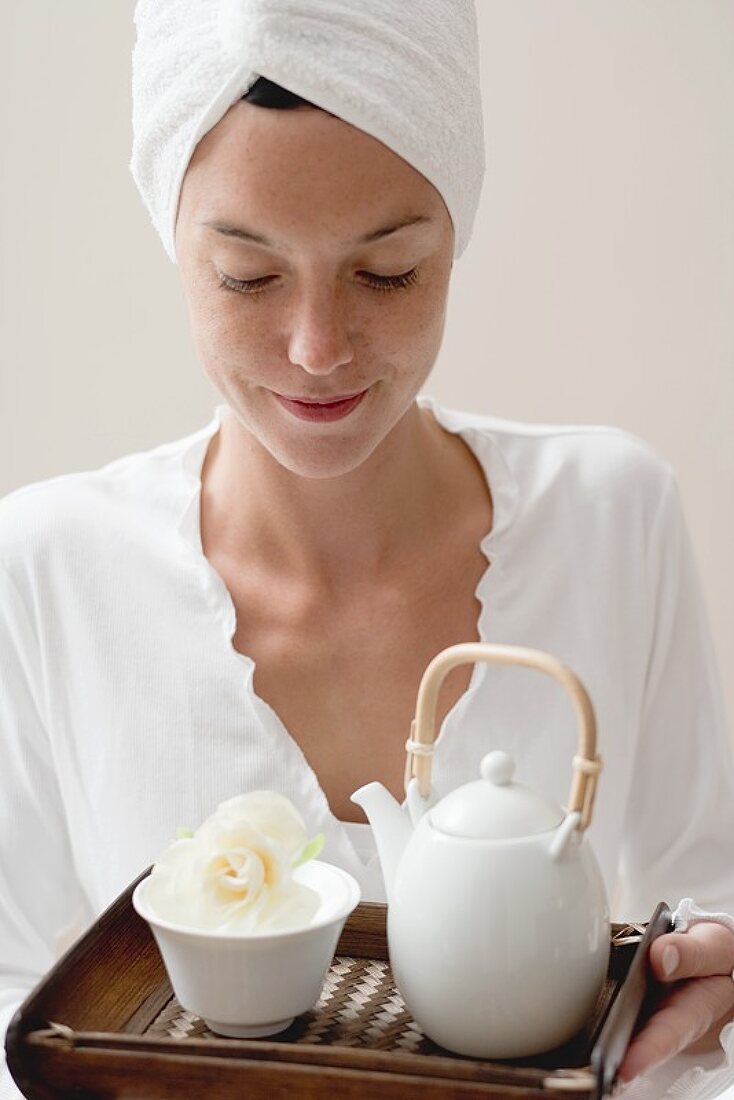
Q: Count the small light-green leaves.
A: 2